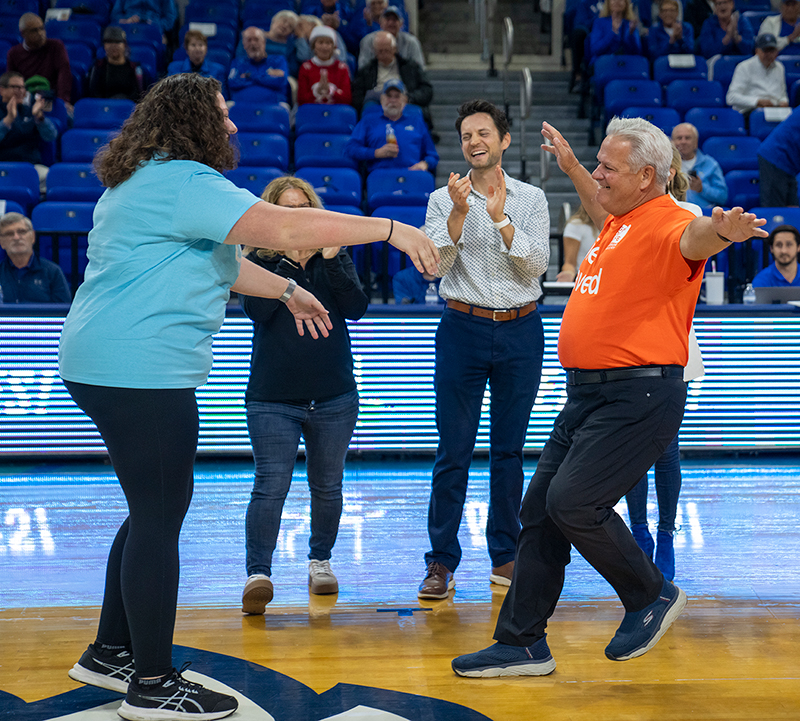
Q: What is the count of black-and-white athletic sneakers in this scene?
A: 2